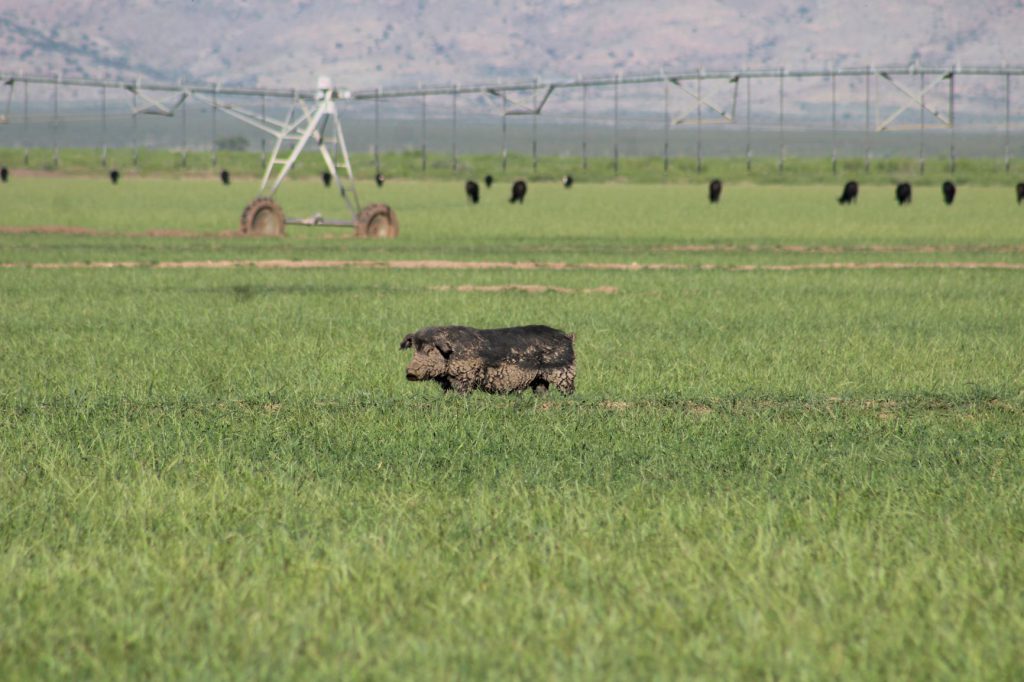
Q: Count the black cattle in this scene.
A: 14